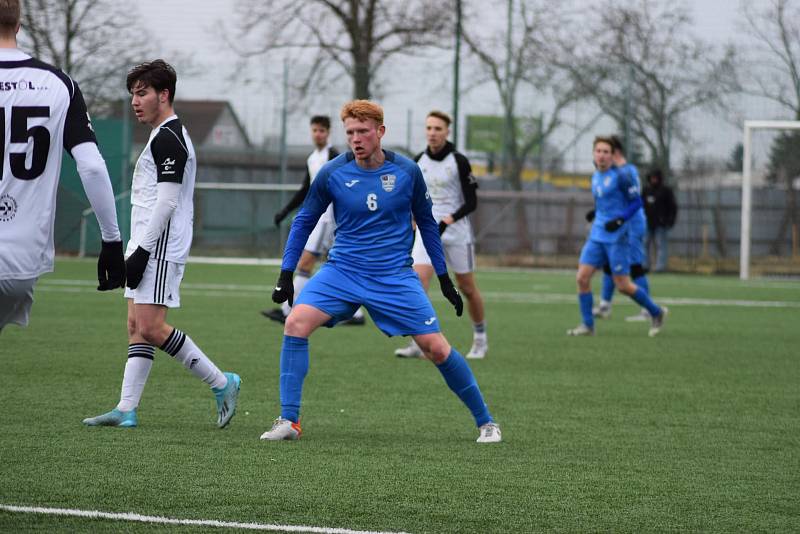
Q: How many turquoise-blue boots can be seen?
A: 2